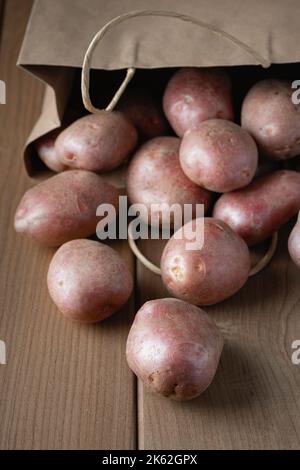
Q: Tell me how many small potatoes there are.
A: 13